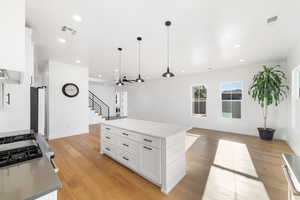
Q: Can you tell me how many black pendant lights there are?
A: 3